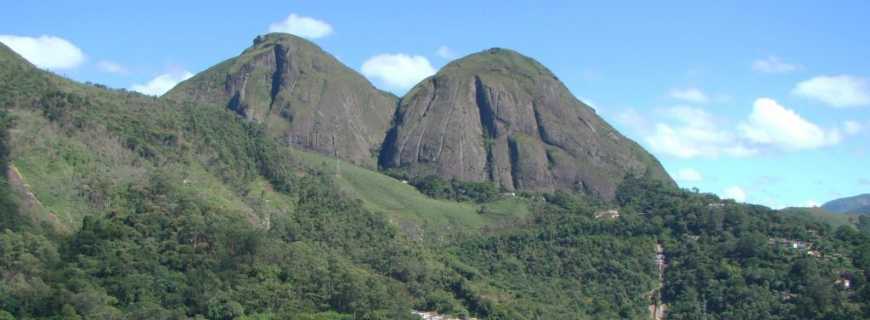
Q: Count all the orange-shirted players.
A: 0